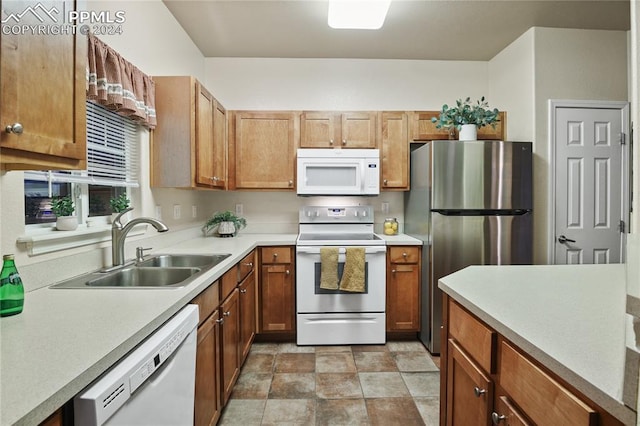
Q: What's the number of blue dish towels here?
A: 0